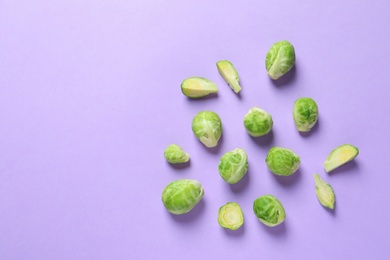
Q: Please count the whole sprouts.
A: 9